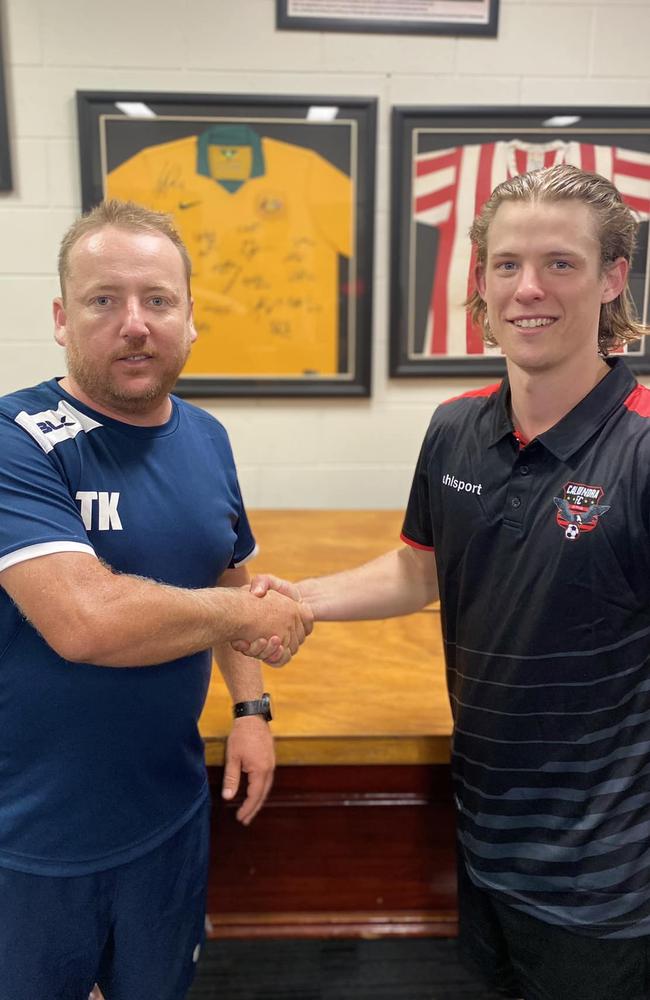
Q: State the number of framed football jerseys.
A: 2